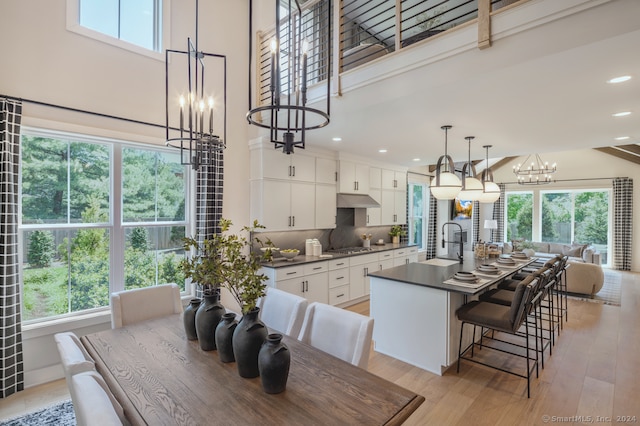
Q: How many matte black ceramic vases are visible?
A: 5